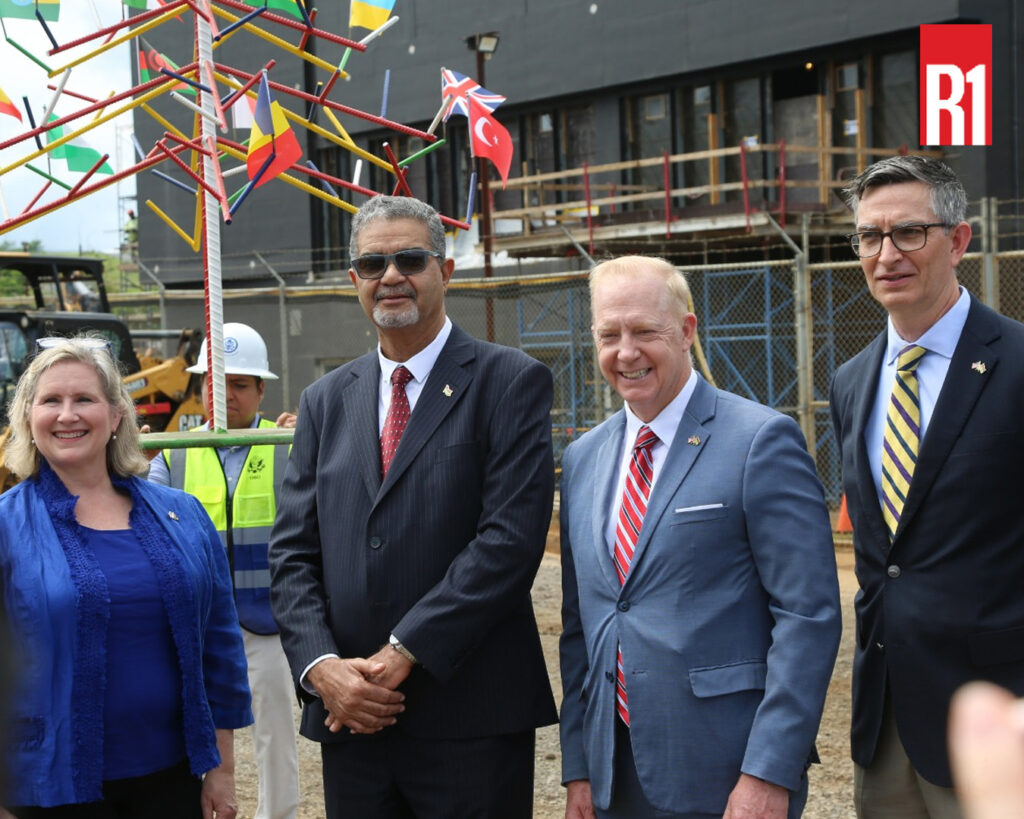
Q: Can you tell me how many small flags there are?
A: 11